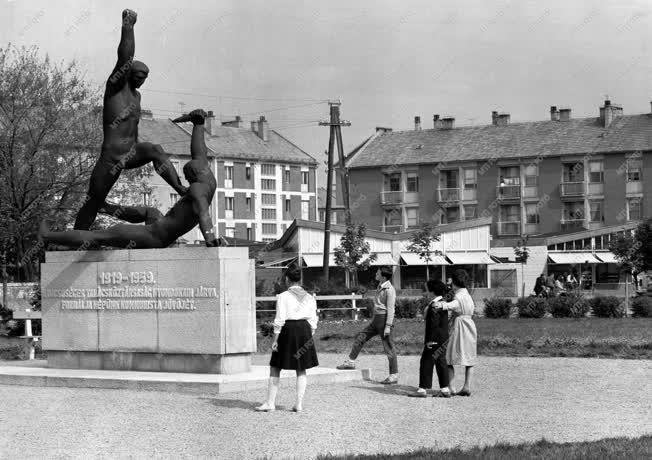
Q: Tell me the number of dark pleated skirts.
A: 1